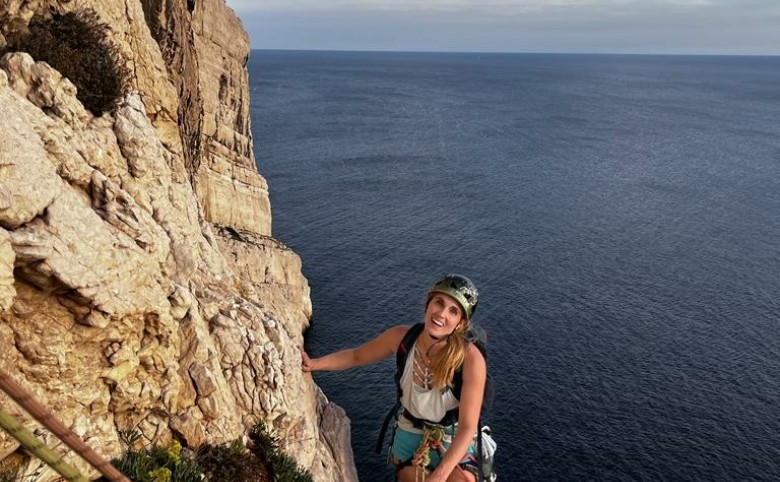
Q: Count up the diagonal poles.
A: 2